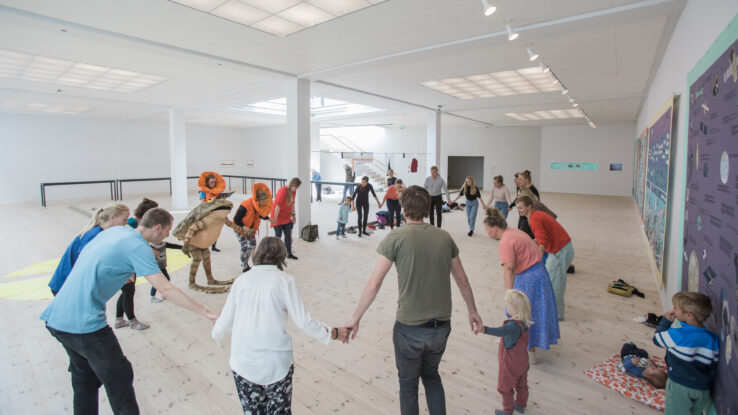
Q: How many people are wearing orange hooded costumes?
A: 2